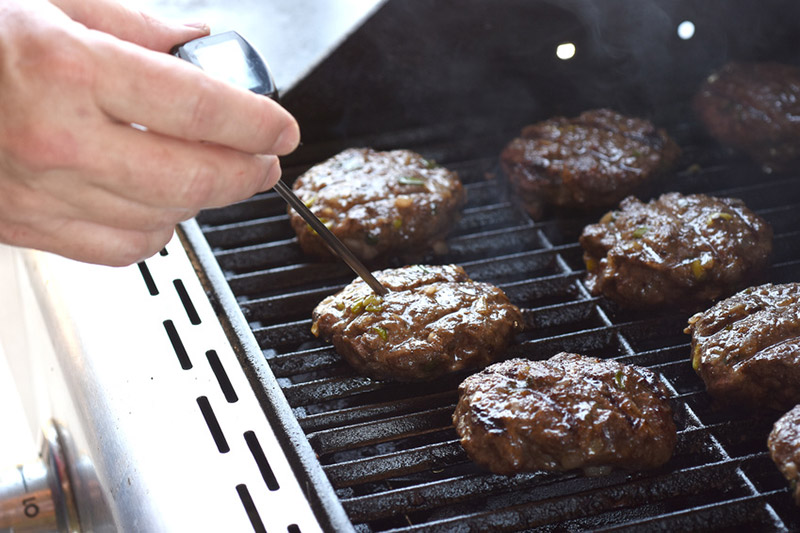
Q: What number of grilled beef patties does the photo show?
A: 8